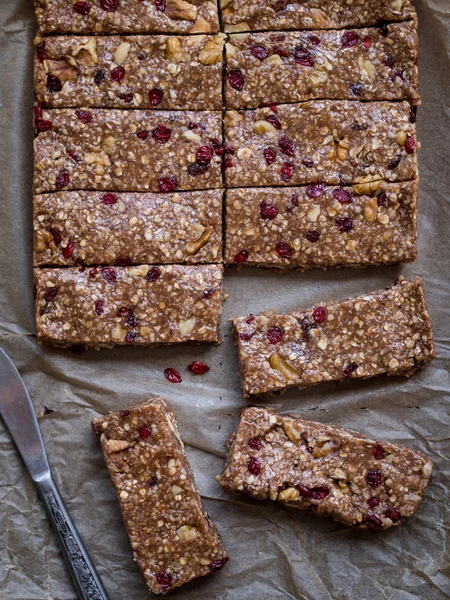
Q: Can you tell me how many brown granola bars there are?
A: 12